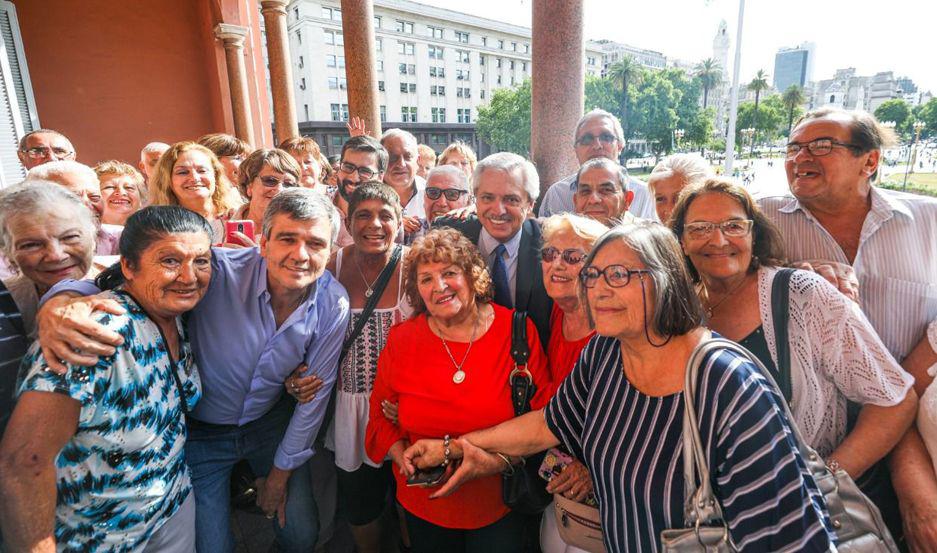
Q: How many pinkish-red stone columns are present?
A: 4